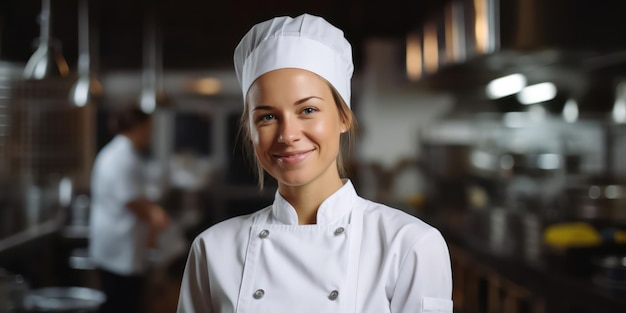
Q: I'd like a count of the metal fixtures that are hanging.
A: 3